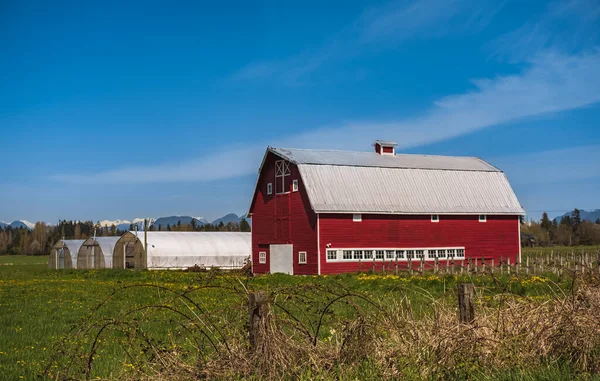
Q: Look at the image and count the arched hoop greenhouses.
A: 3